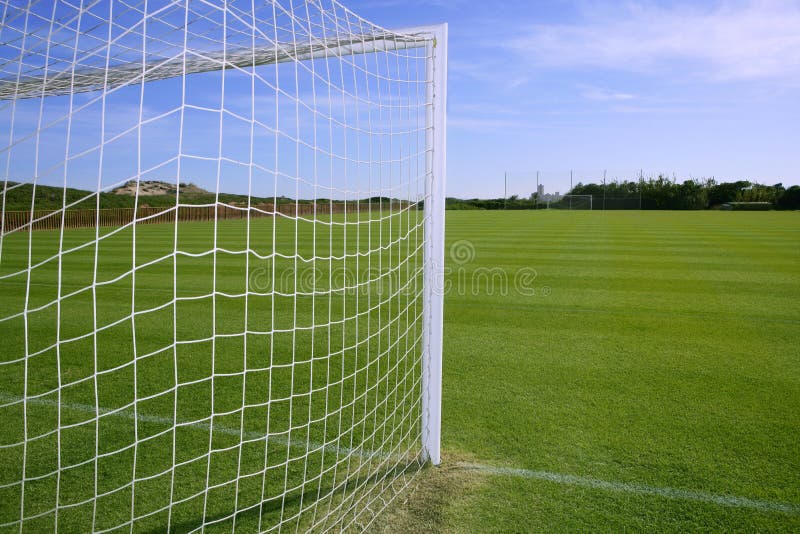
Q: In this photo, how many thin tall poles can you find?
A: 5